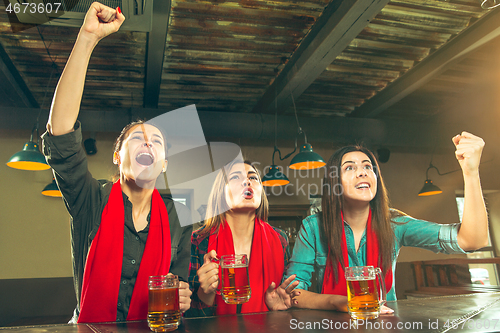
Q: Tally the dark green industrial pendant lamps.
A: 5